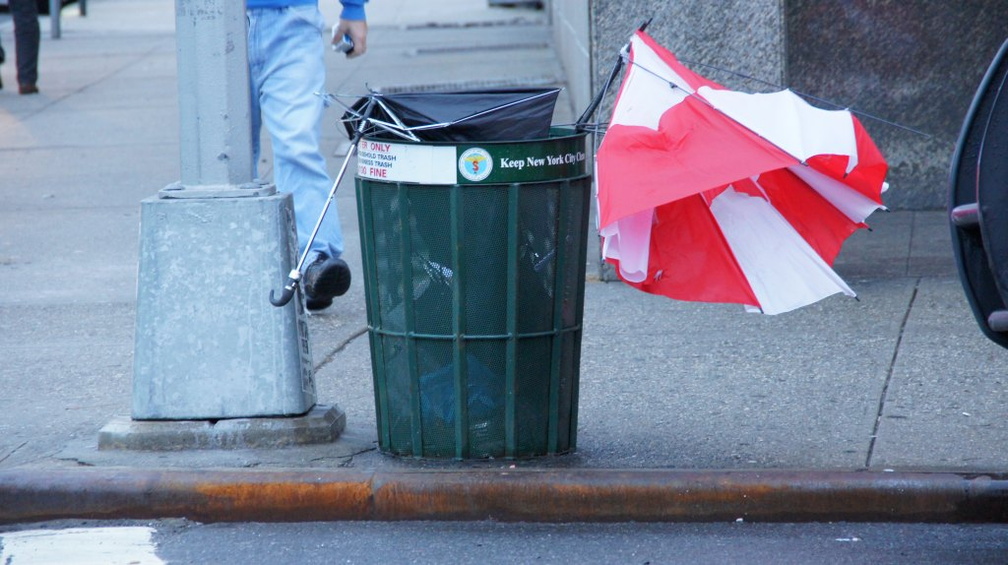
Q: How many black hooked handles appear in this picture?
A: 1